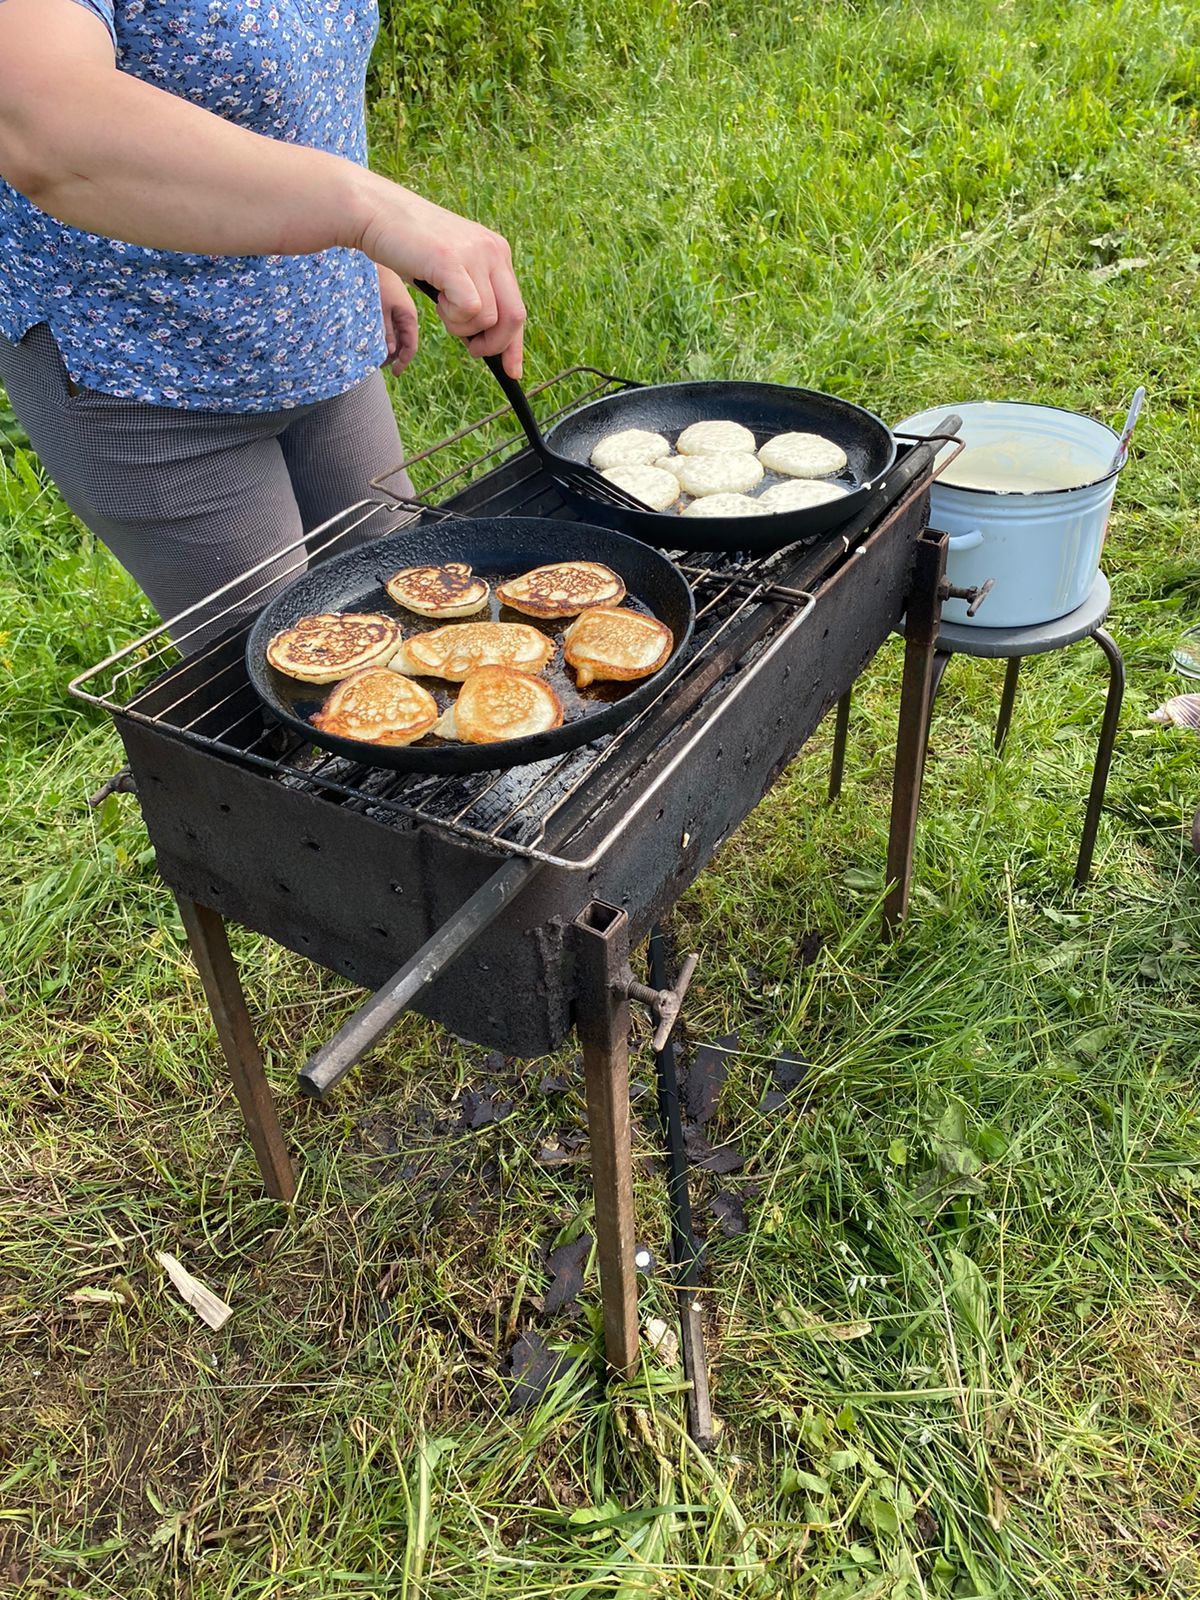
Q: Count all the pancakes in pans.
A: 14